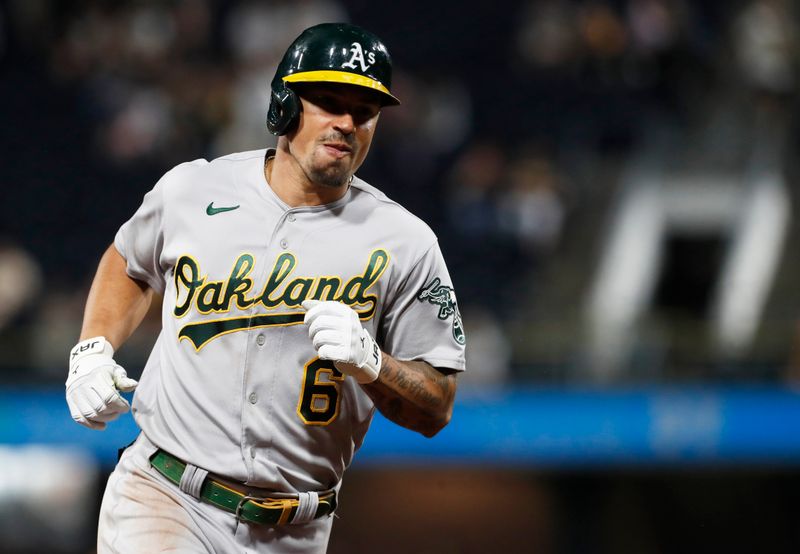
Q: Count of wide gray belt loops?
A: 2